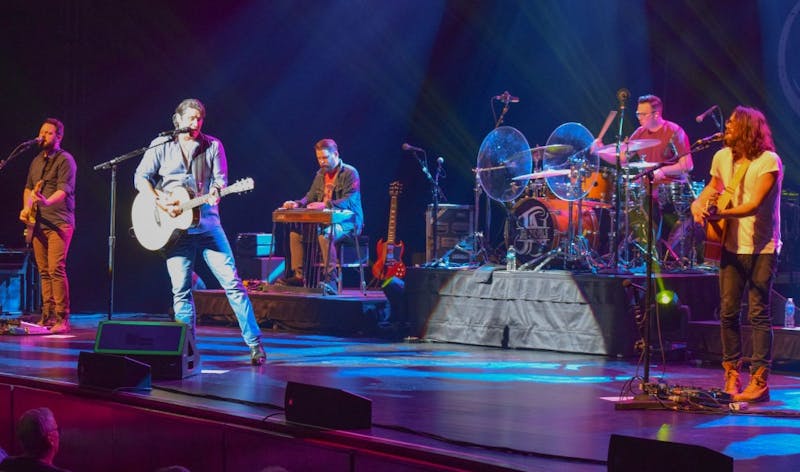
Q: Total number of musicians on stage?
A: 5